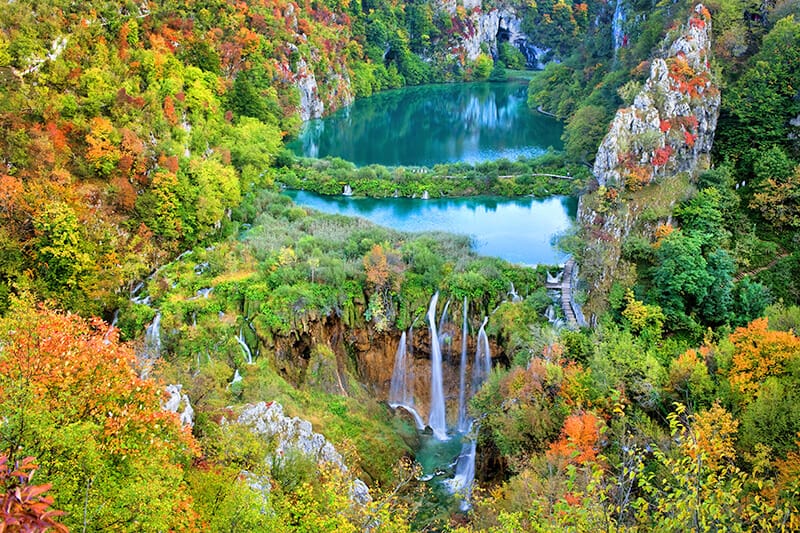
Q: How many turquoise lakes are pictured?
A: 2